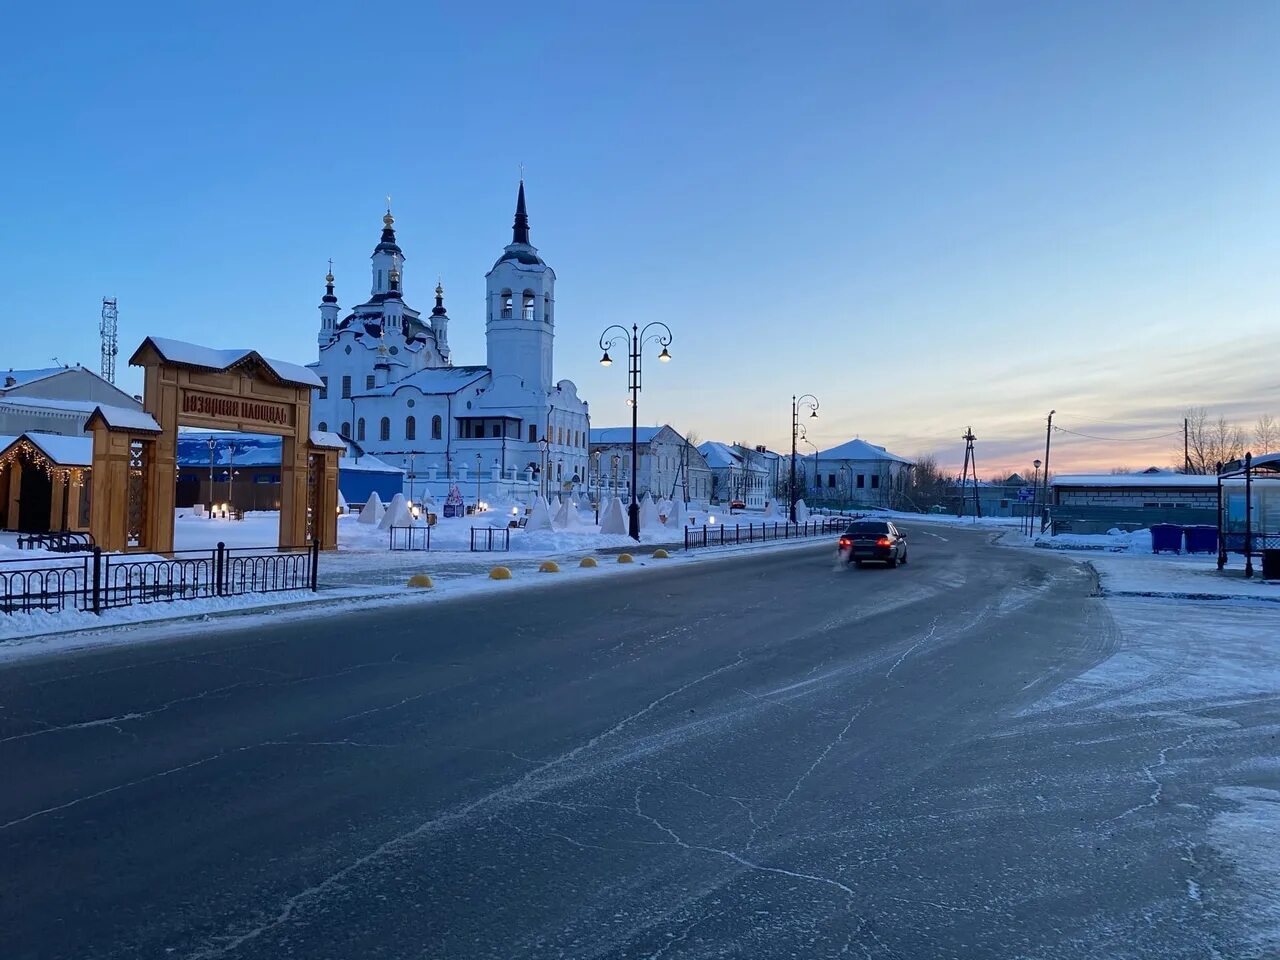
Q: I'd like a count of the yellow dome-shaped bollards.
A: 6